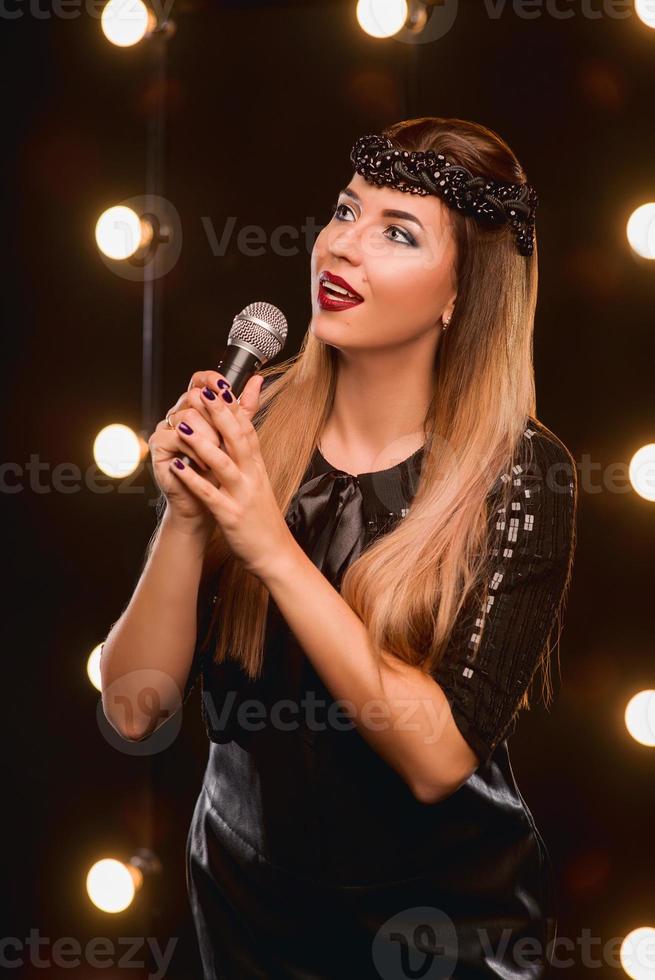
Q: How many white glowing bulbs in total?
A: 11